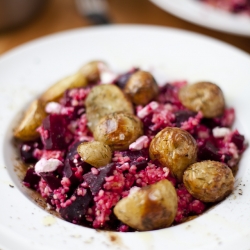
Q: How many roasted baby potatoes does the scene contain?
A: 11